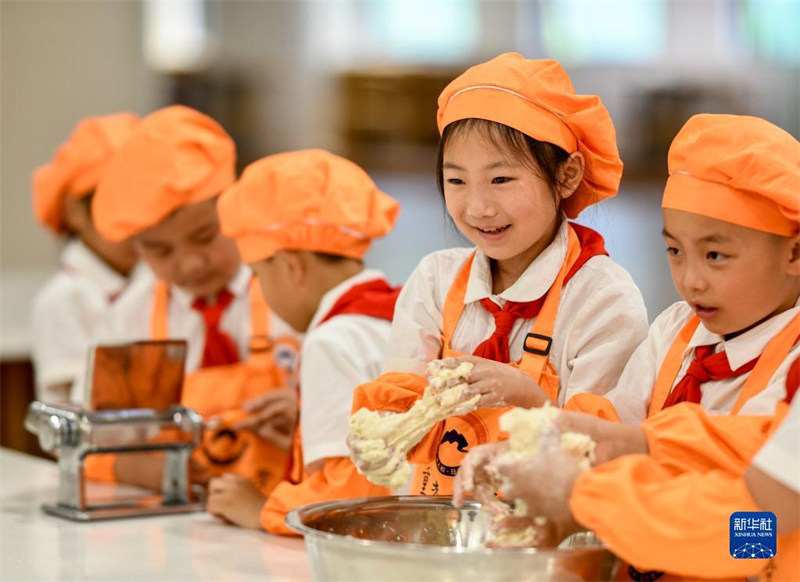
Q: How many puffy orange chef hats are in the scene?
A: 5